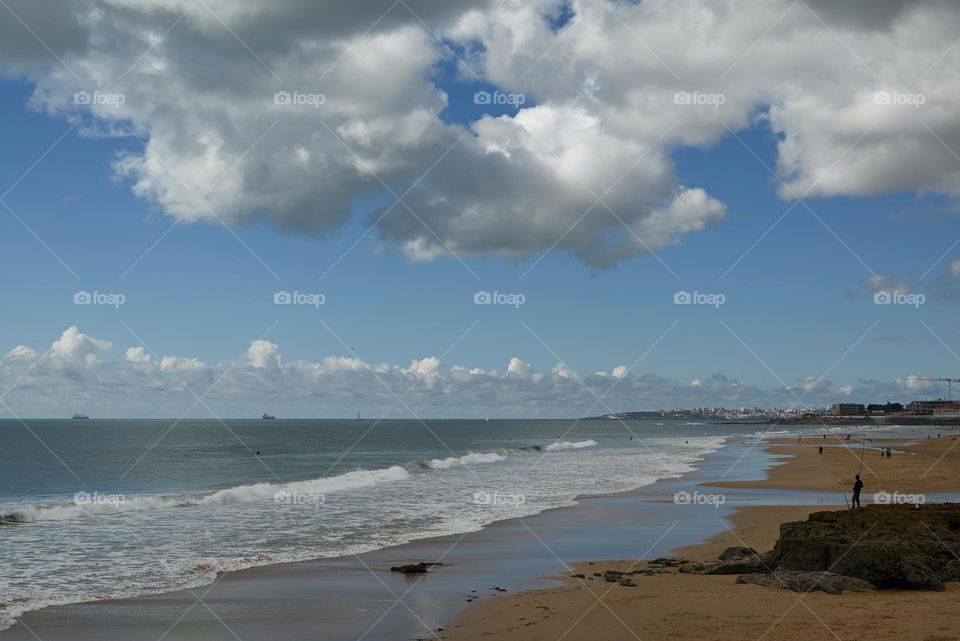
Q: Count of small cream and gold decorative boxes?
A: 0